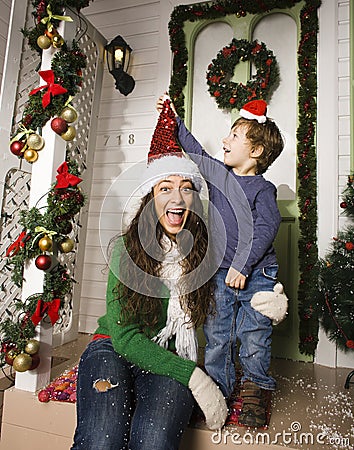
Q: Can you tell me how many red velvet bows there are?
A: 4